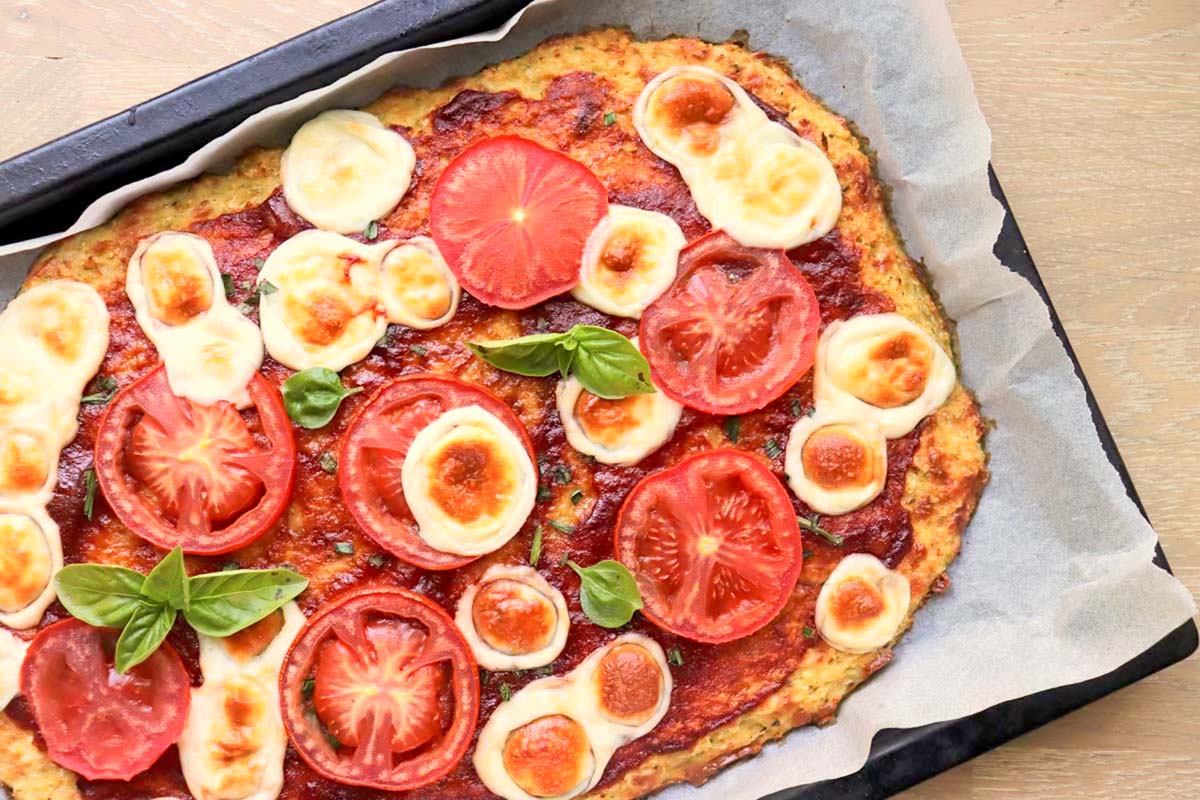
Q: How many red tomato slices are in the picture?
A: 7